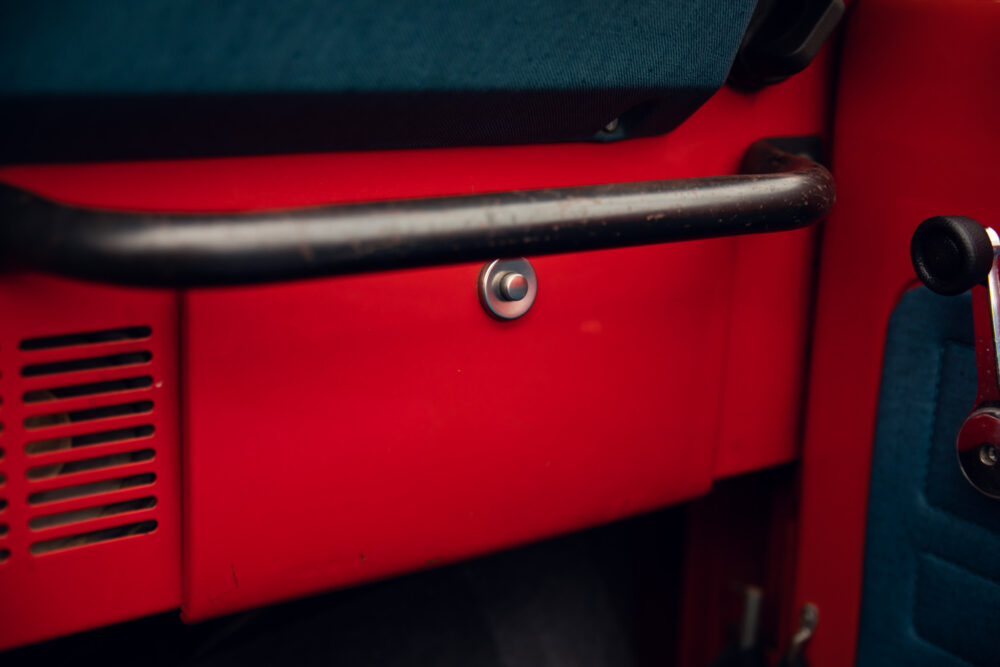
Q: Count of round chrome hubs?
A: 2